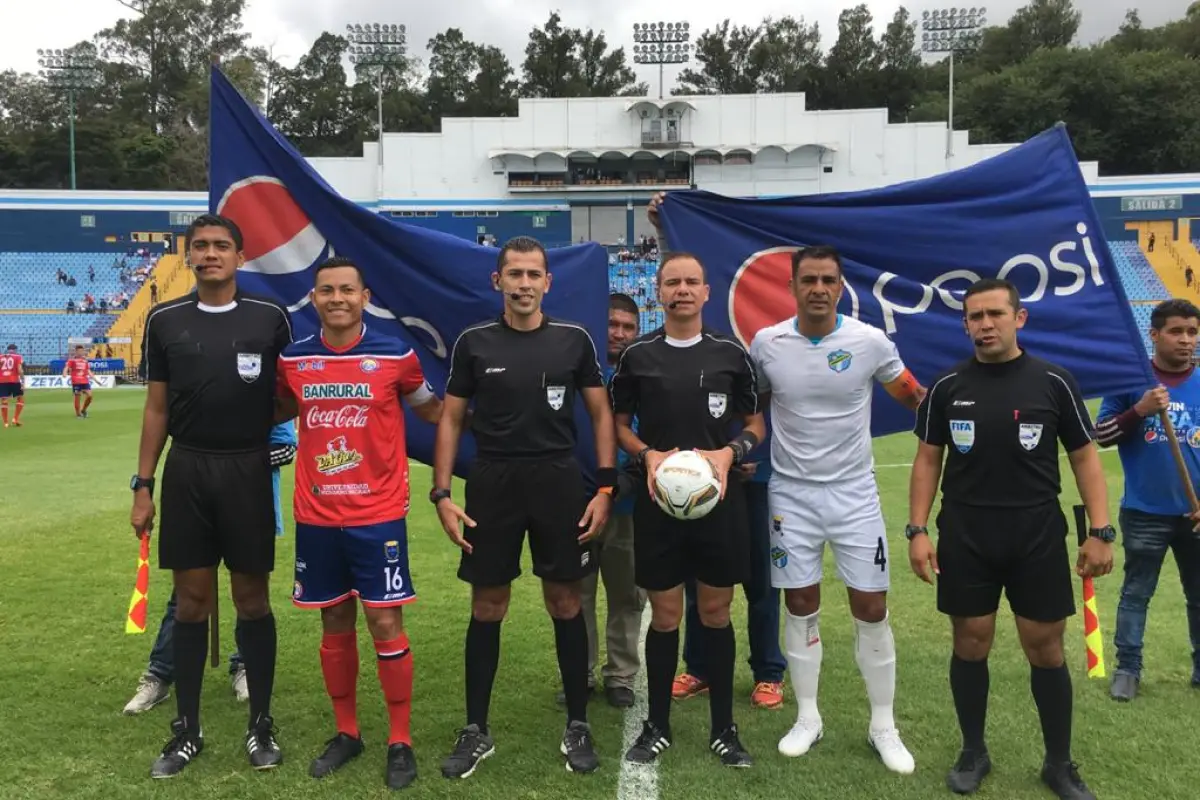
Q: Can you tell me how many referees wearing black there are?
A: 4